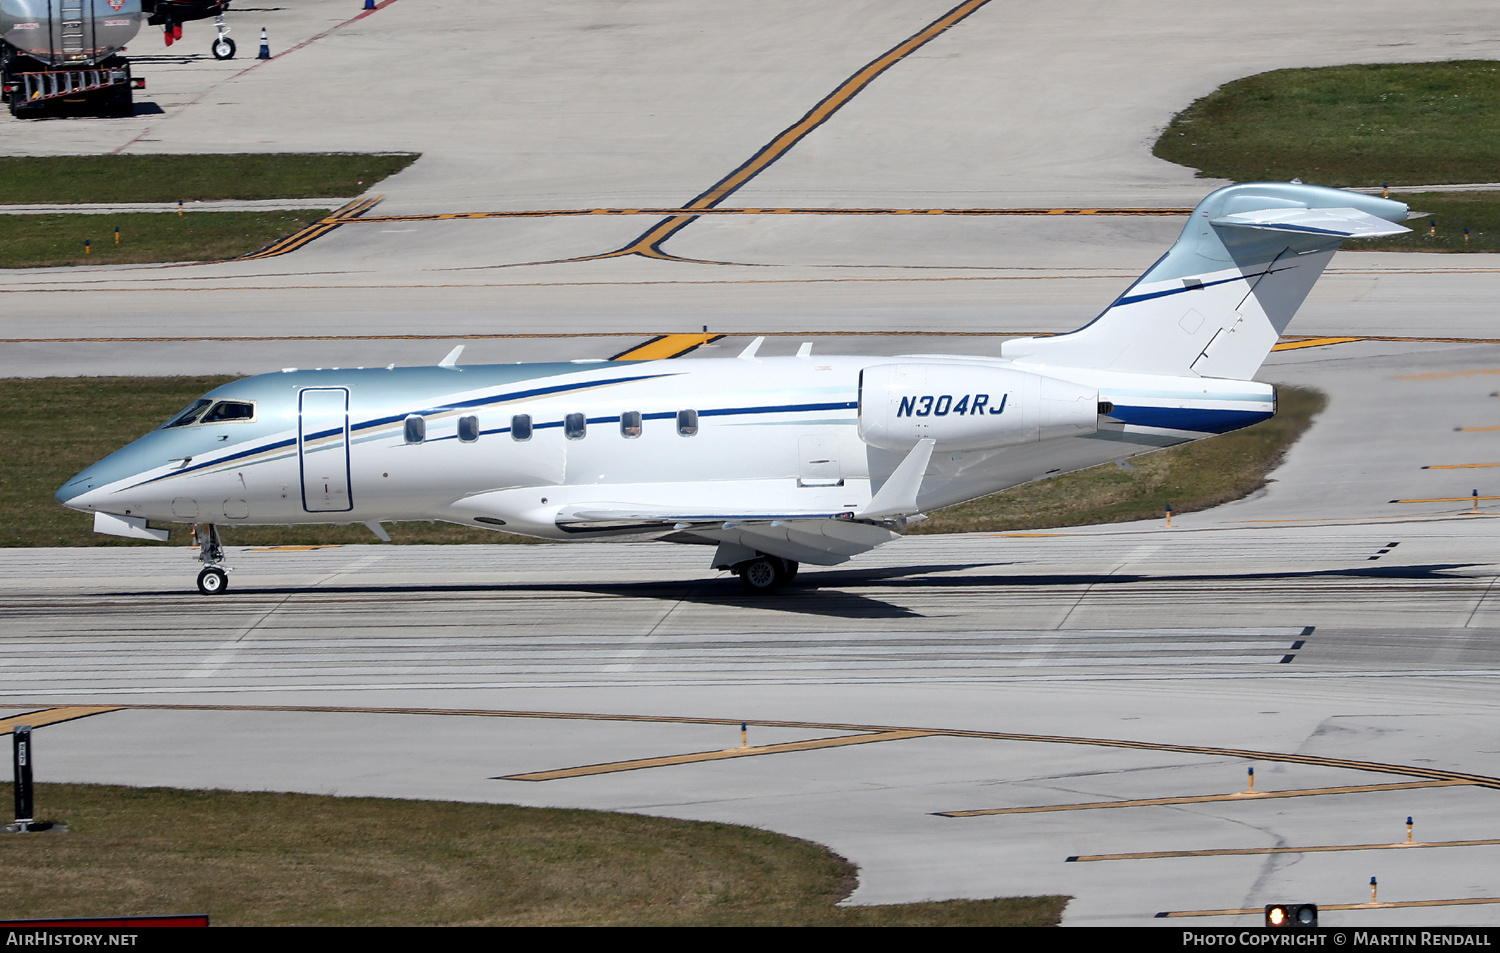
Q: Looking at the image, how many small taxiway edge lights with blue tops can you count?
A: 13